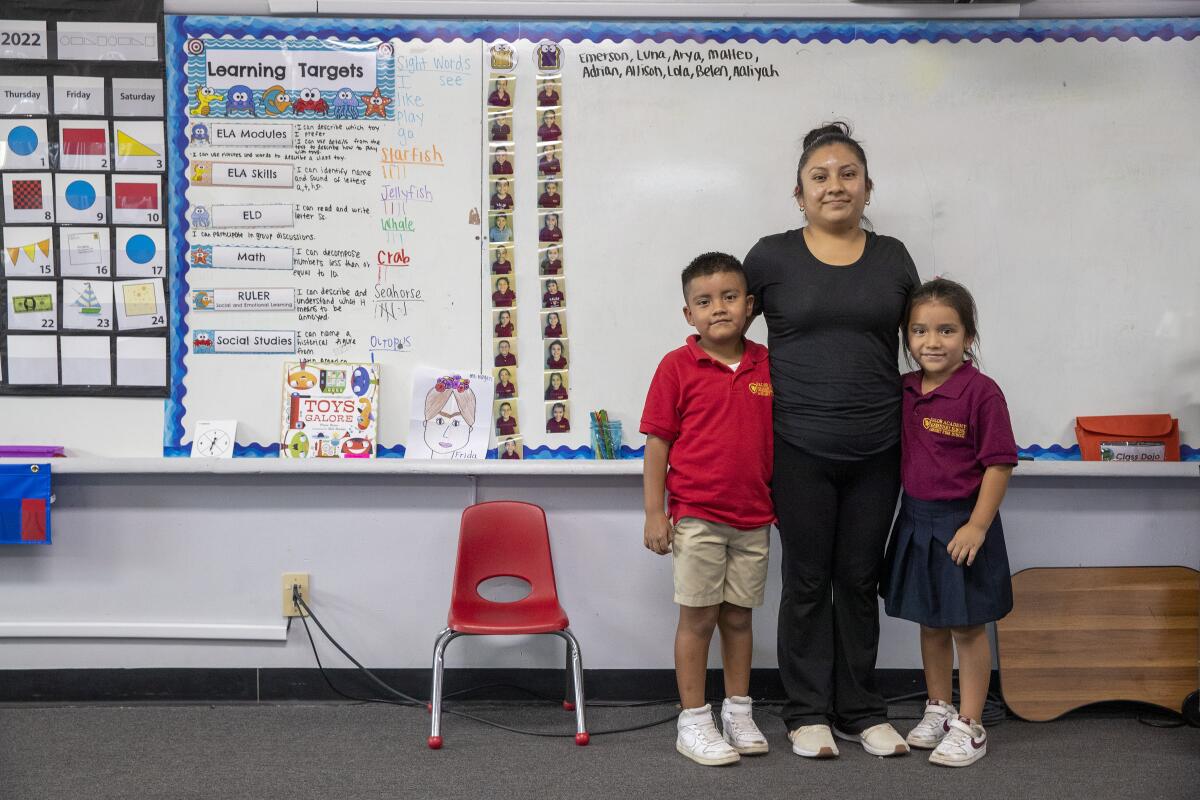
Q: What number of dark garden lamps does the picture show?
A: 0